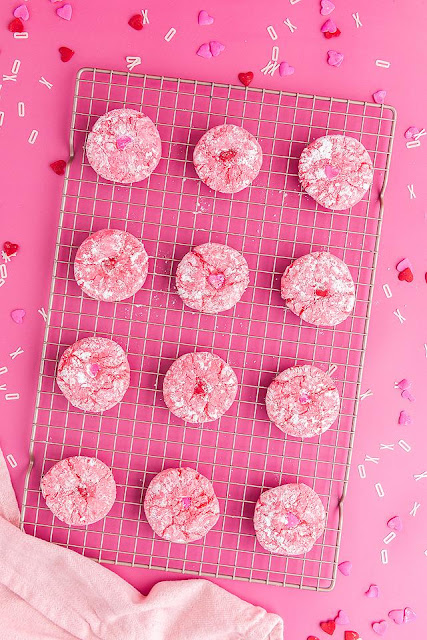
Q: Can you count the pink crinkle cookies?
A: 12